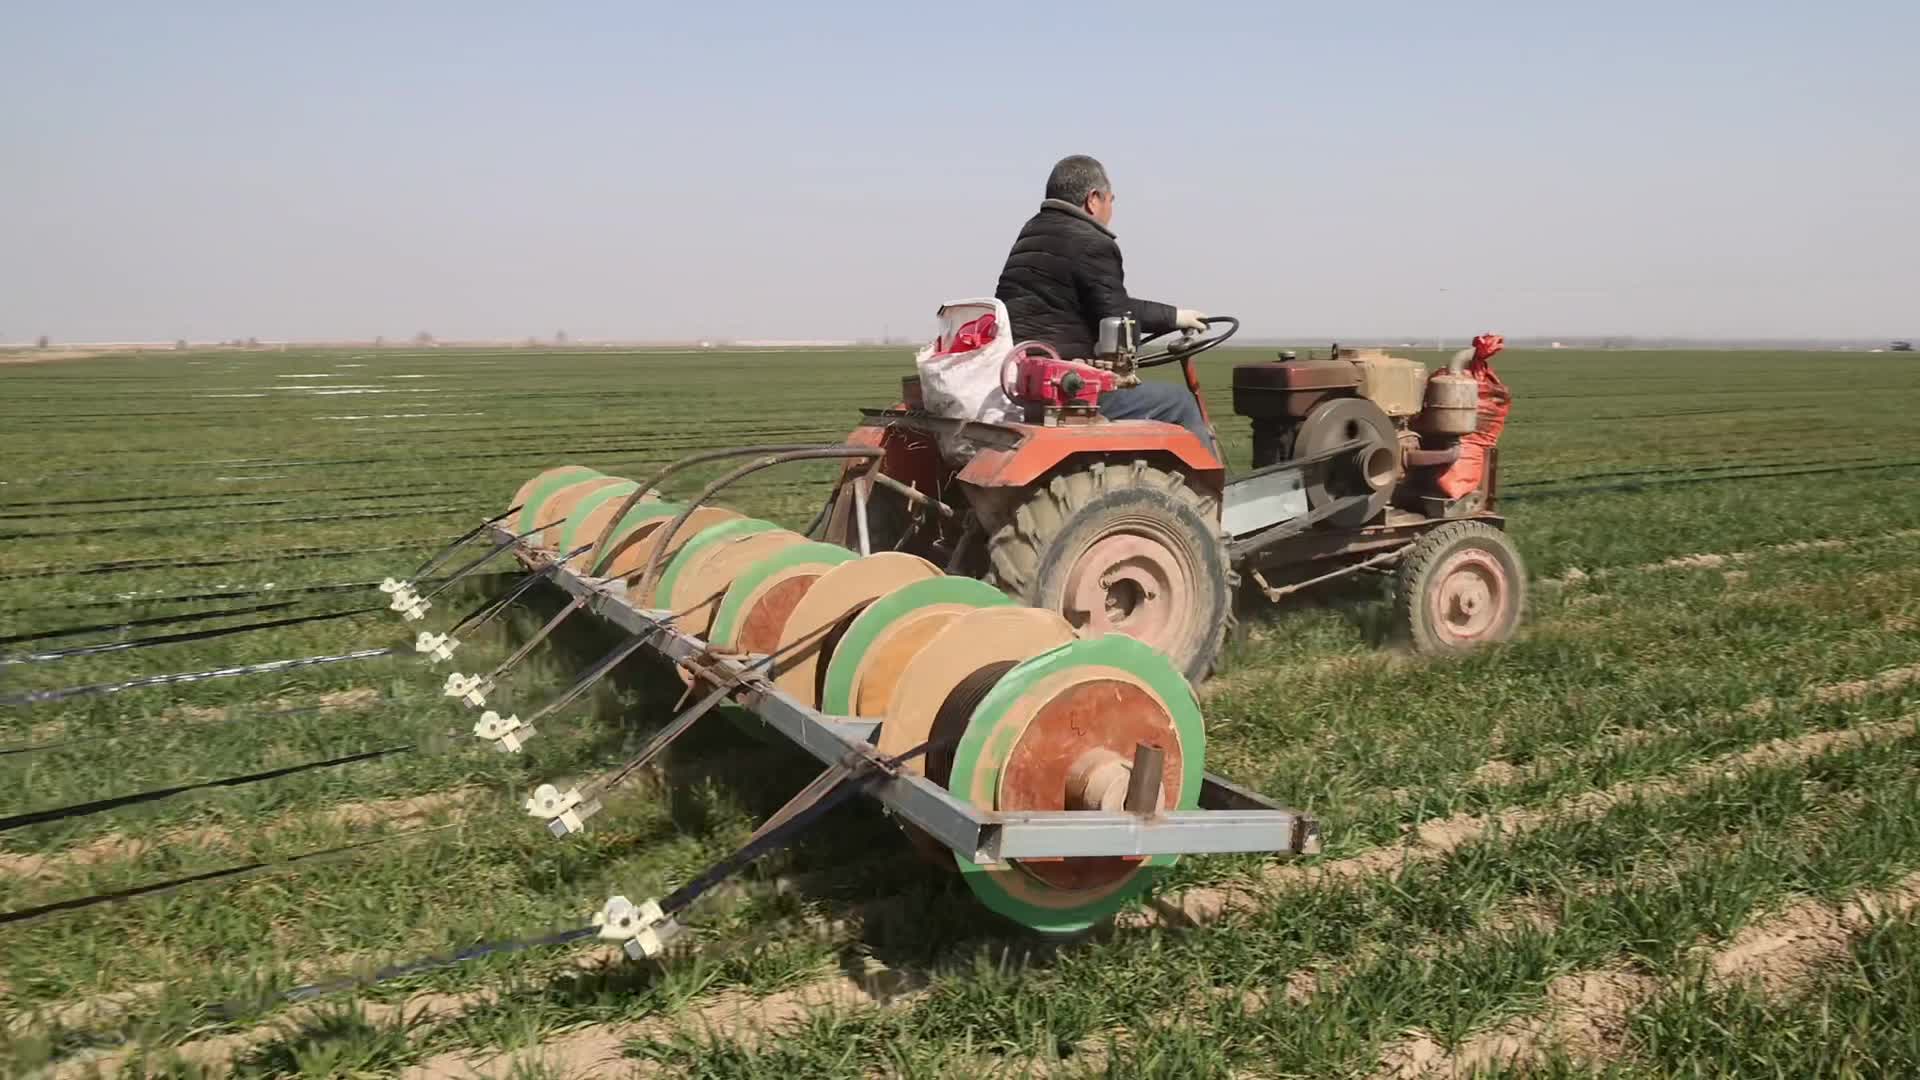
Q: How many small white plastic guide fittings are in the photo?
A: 7